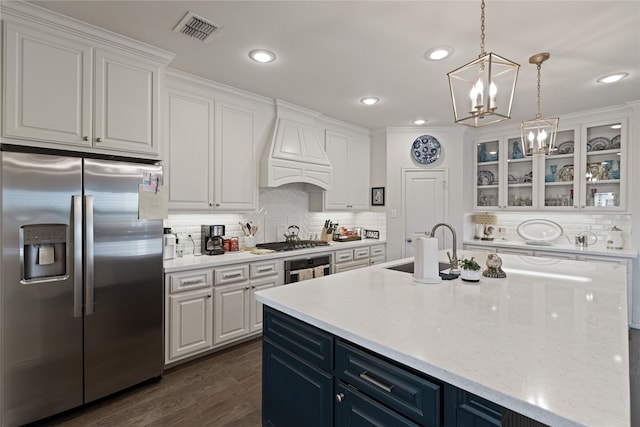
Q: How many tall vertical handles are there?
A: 2